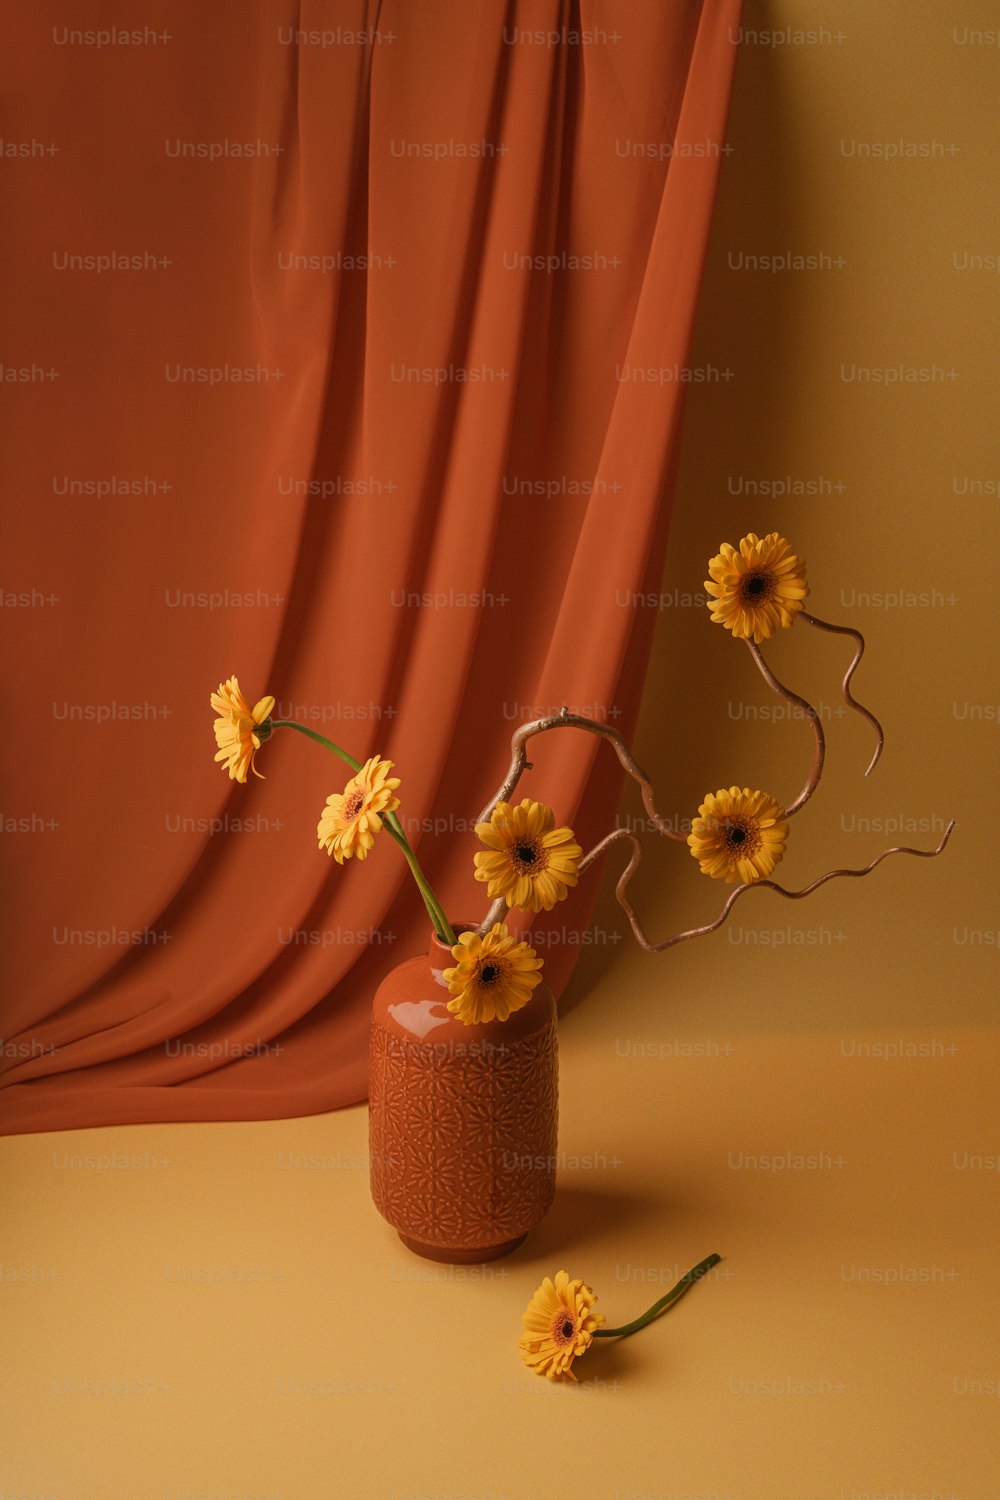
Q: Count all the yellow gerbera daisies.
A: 7